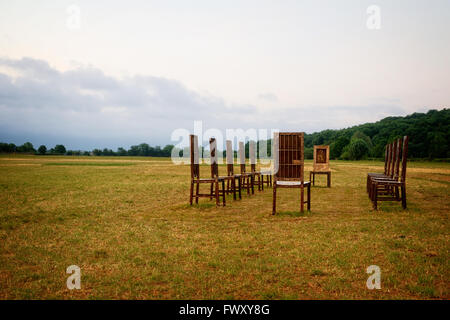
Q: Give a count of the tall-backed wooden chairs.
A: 12